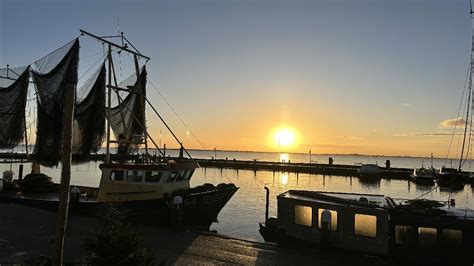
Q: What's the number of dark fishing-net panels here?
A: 4